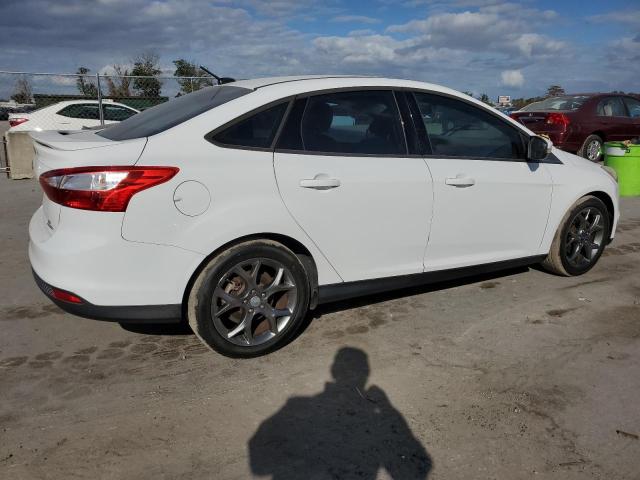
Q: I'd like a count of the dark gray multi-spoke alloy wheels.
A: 2